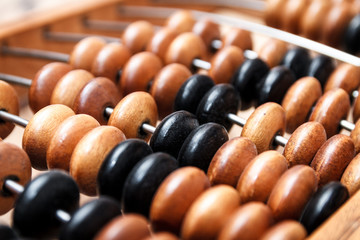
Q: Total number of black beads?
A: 15